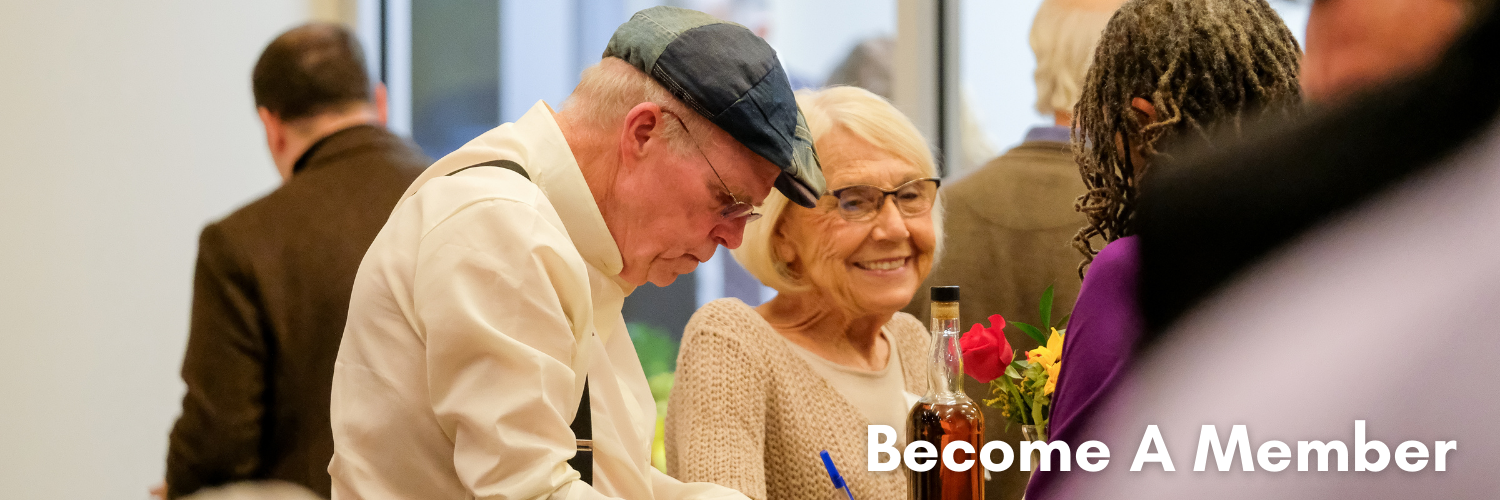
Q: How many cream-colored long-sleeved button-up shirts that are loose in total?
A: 1